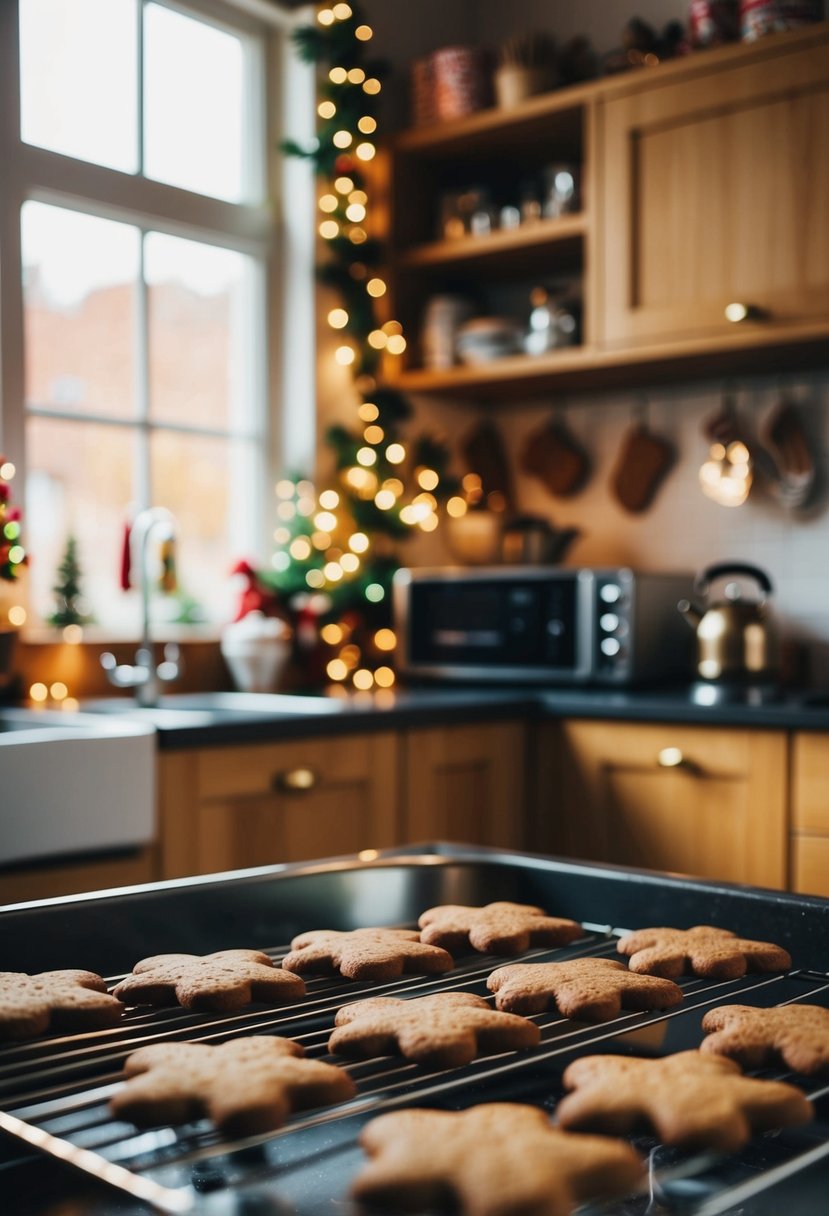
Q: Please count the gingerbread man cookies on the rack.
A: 11